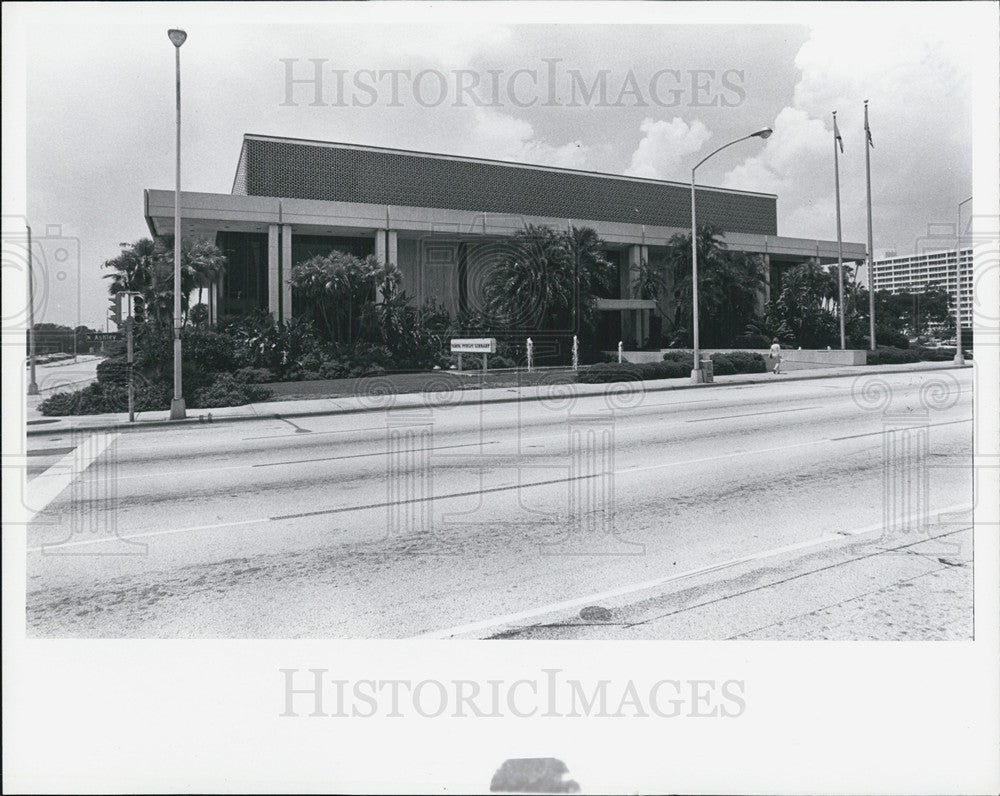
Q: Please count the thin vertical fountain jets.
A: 3